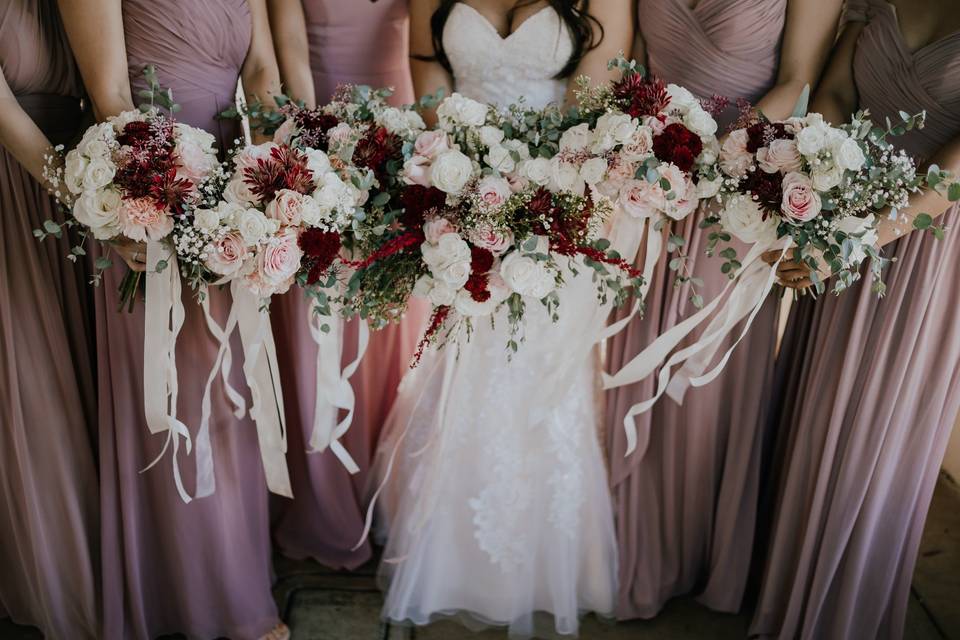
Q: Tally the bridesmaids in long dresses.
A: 5